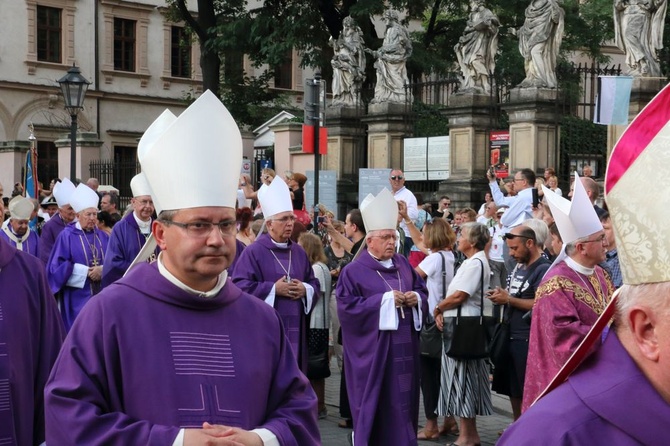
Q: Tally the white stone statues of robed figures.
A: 5